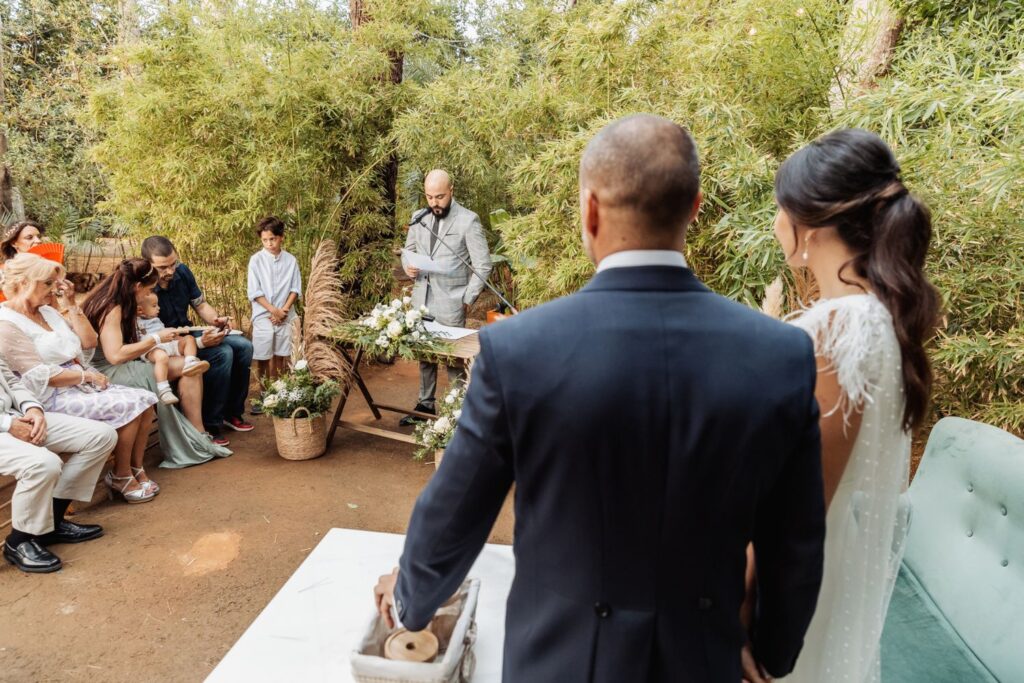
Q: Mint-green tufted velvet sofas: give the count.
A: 1